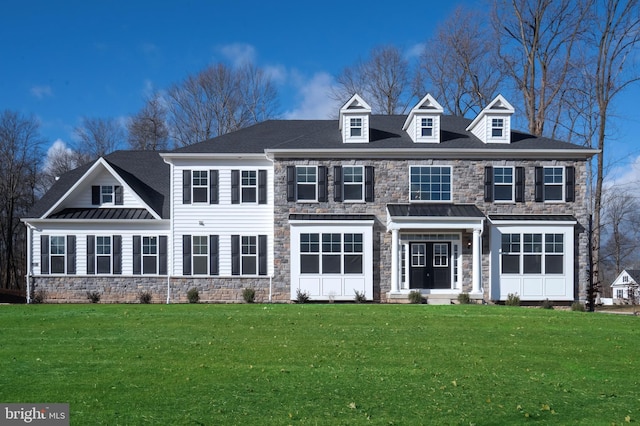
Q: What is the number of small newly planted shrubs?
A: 12